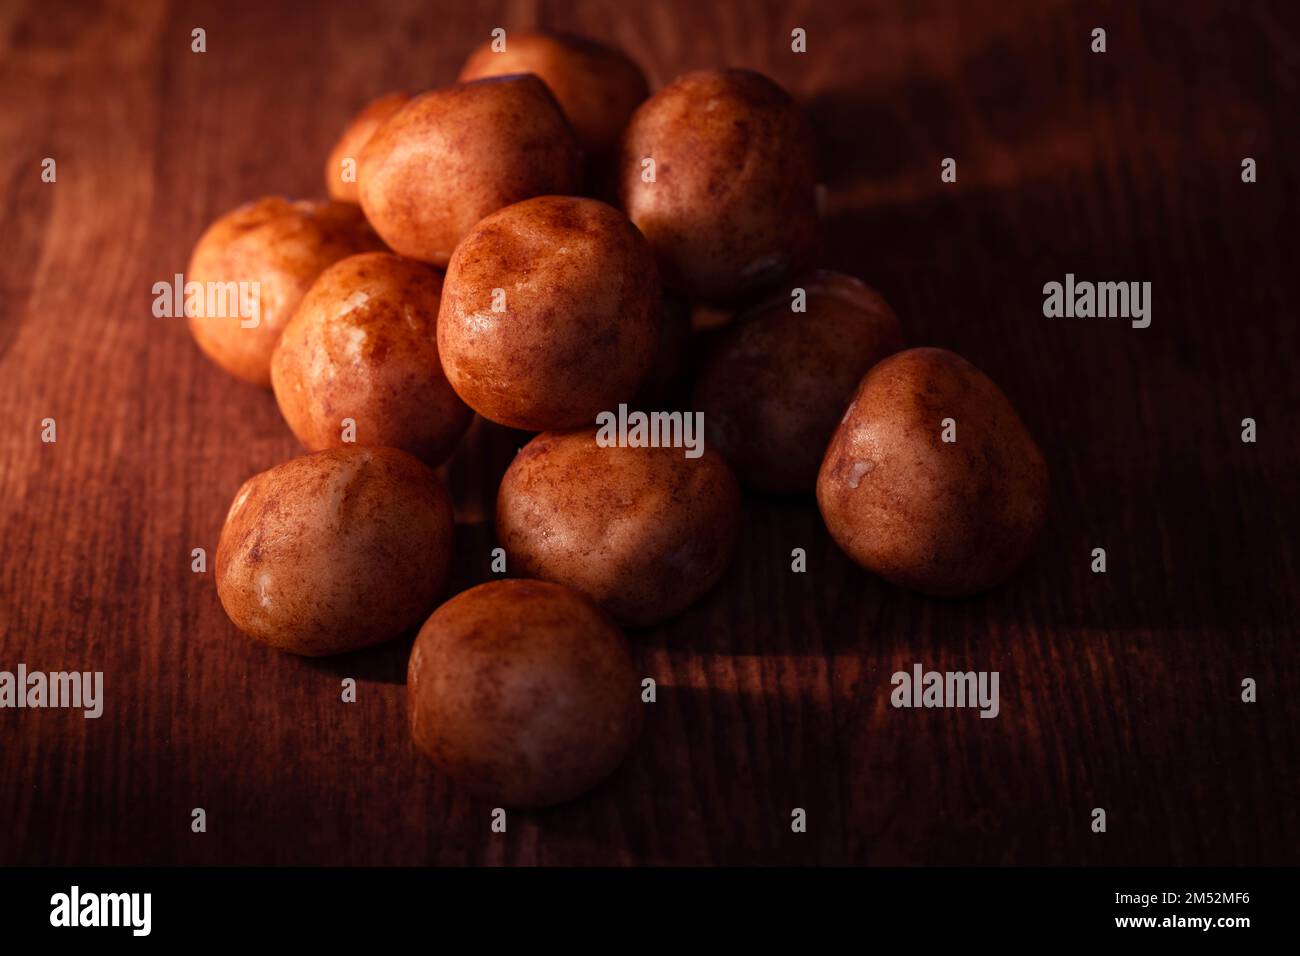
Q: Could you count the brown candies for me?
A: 12